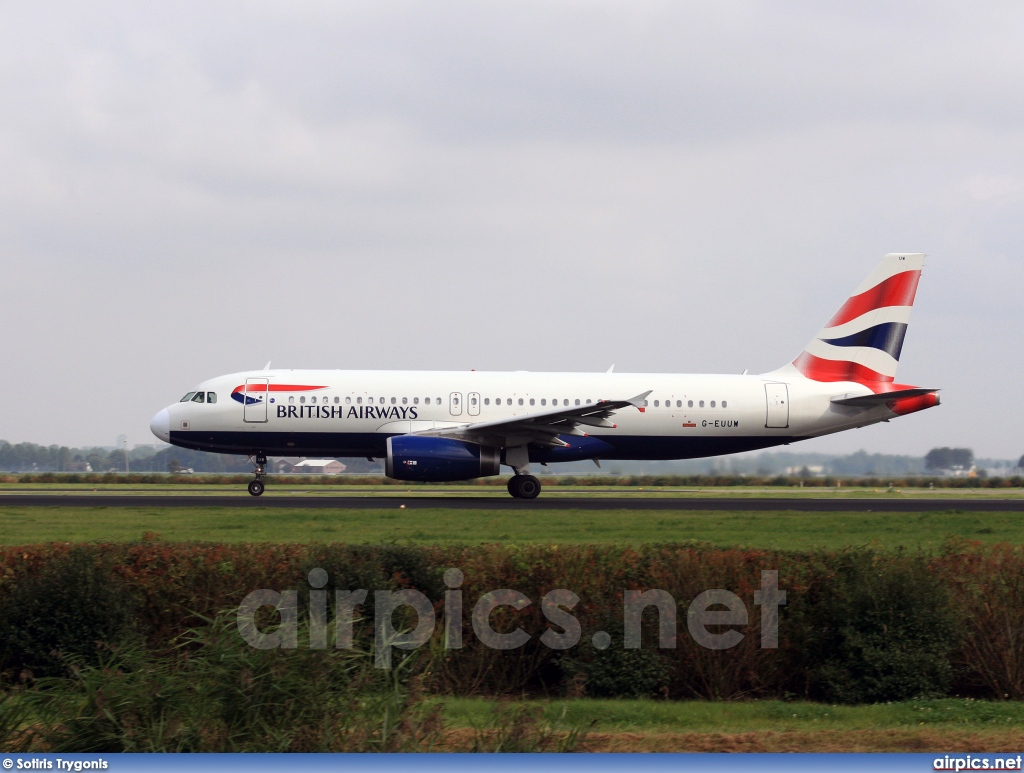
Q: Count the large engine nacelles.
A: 1